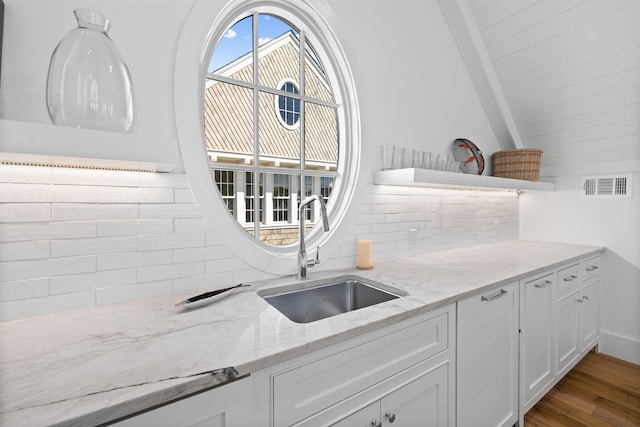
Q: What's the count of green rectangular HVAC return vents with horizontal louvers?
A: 0